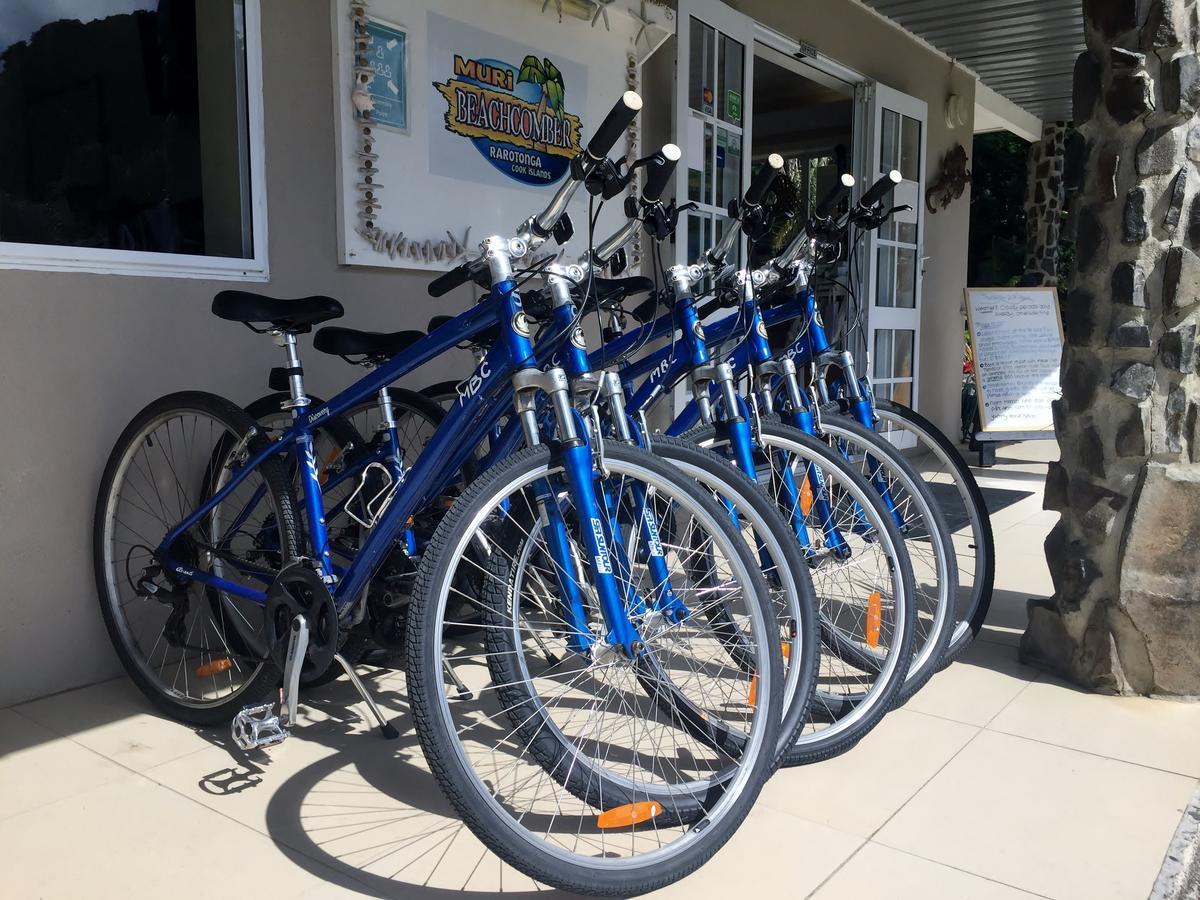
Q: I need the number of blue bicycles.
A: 5